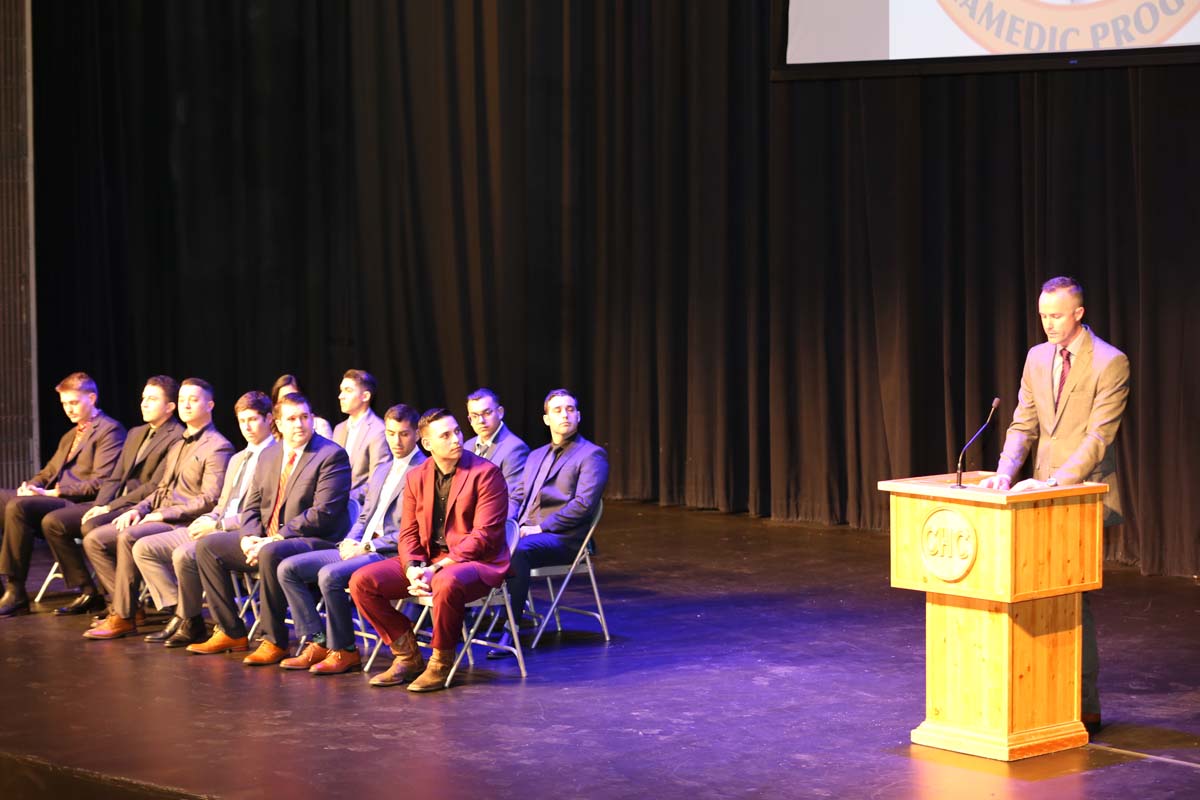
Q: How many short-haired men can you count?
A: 11